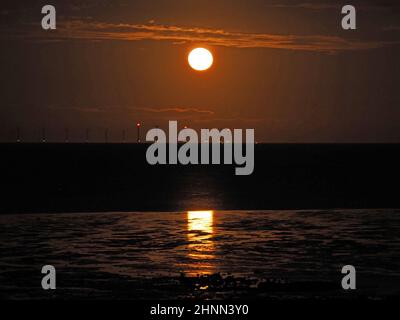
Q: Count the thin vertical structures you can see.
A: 7